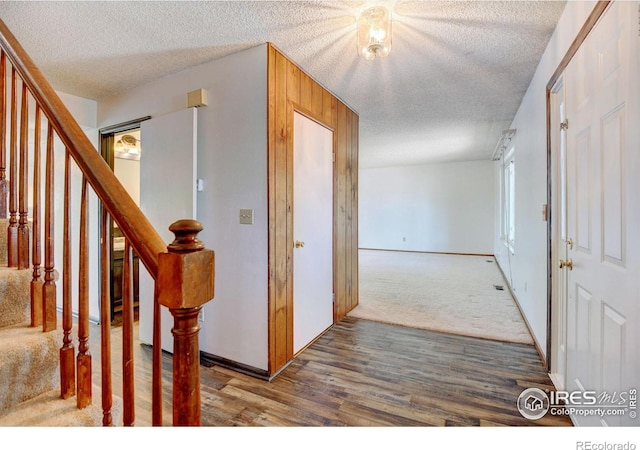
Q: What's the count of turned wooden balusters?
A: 10